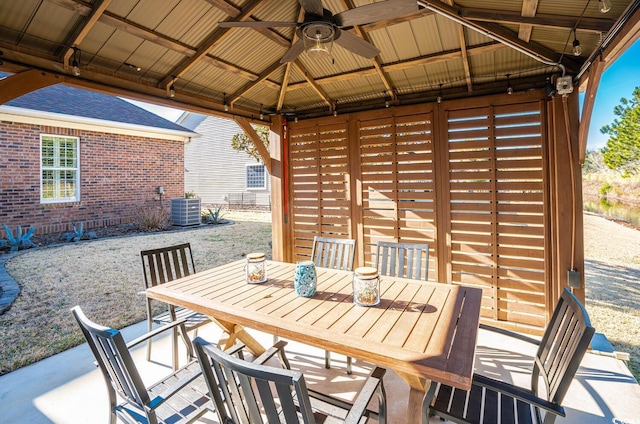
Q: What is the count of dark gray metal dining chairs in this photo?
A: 6